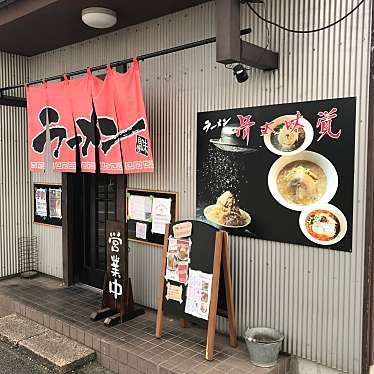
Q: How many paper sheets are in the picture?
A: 9